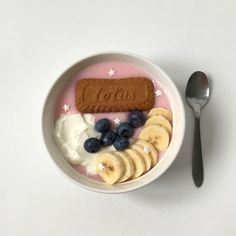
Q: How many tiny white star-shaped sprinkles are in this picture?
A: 6